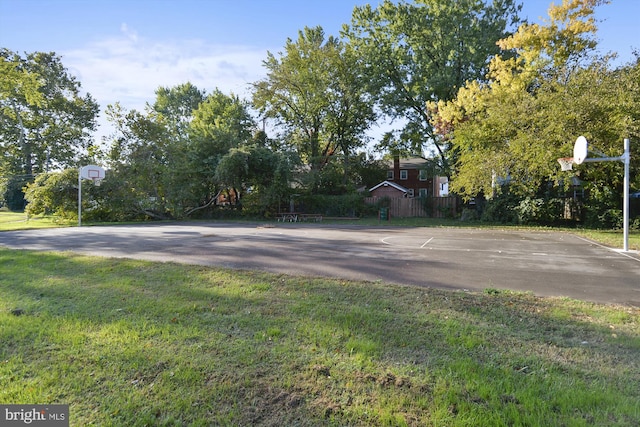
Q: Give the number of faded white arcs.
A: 1